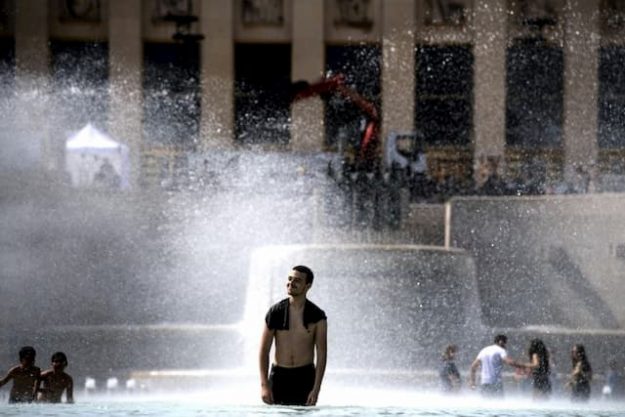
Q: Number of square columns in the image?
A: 7